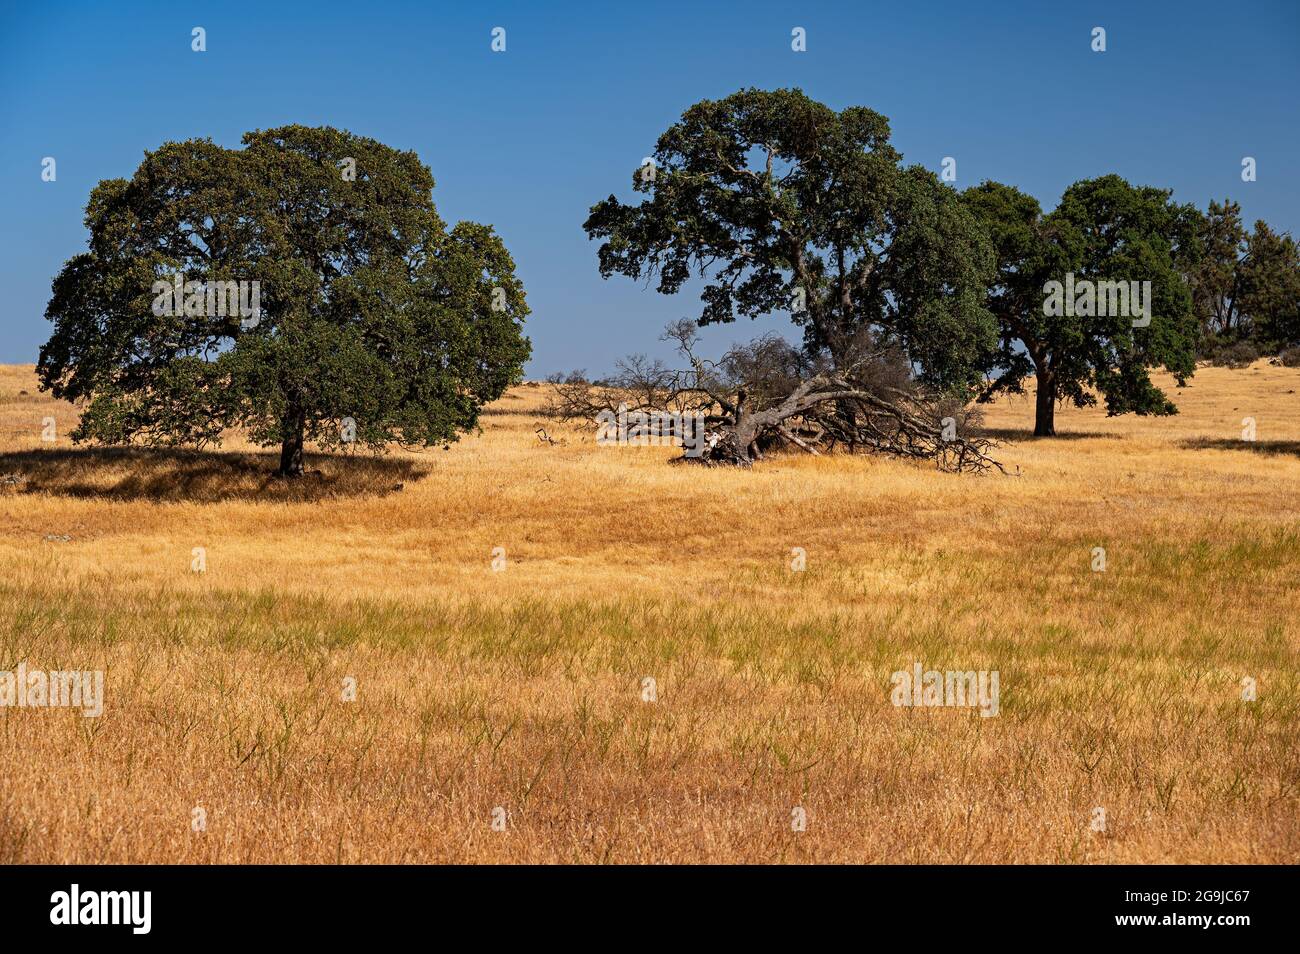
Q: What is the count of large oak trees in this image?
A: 3